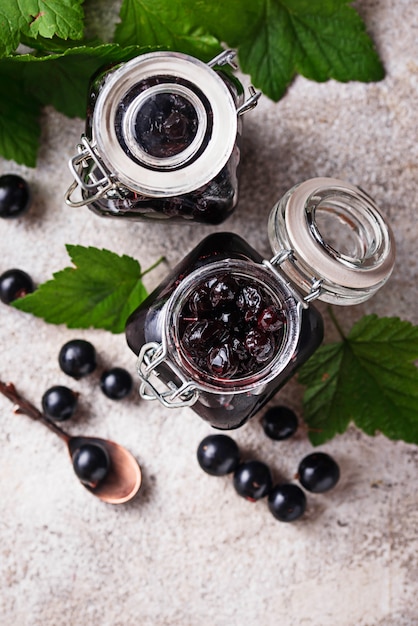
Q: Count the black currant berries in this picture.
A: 11